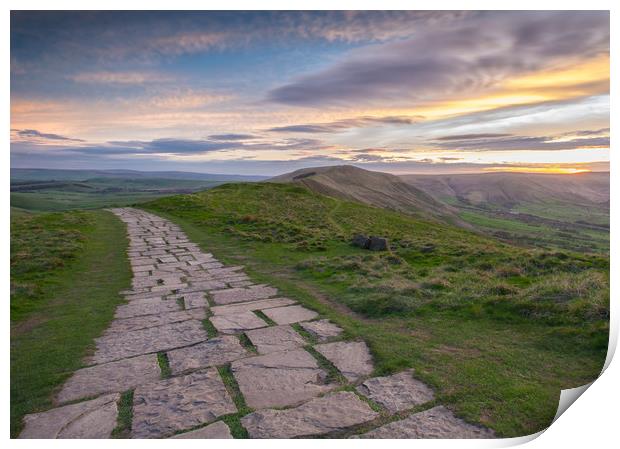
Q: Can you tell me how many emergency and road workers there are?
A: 0